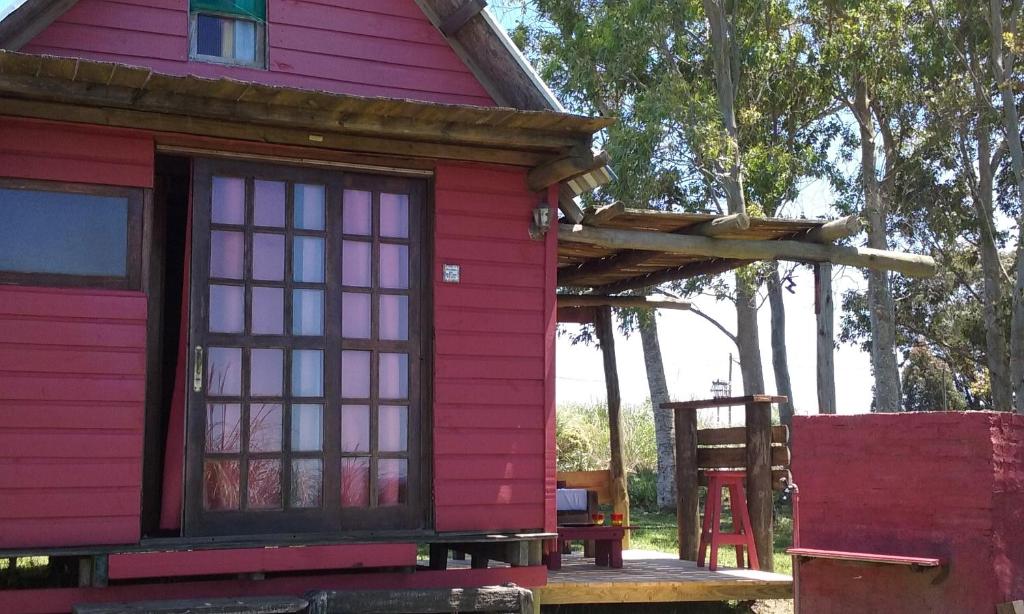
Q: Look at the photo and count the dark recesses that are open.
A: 1